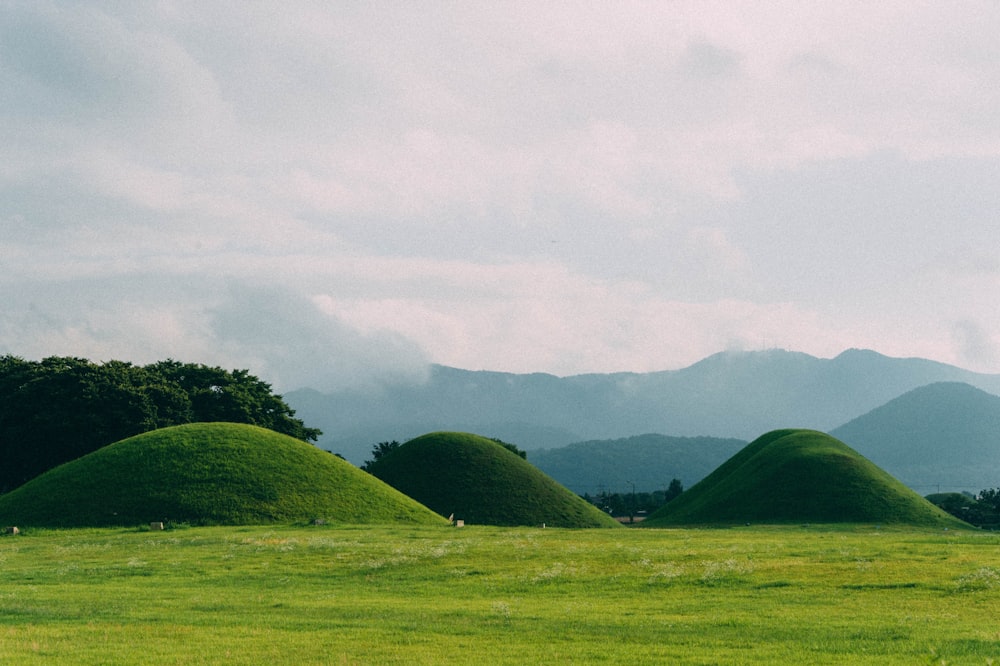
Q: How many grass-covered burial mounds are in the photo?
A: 3